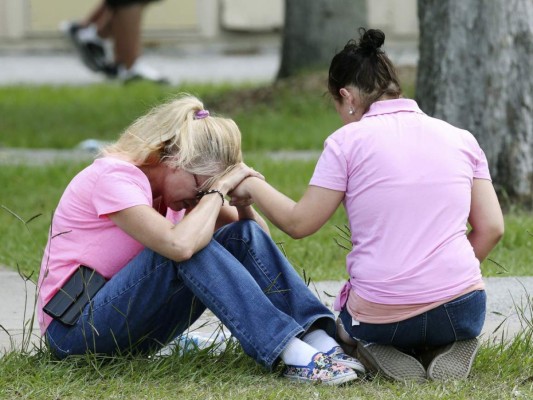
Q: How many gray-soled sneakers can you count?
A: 2